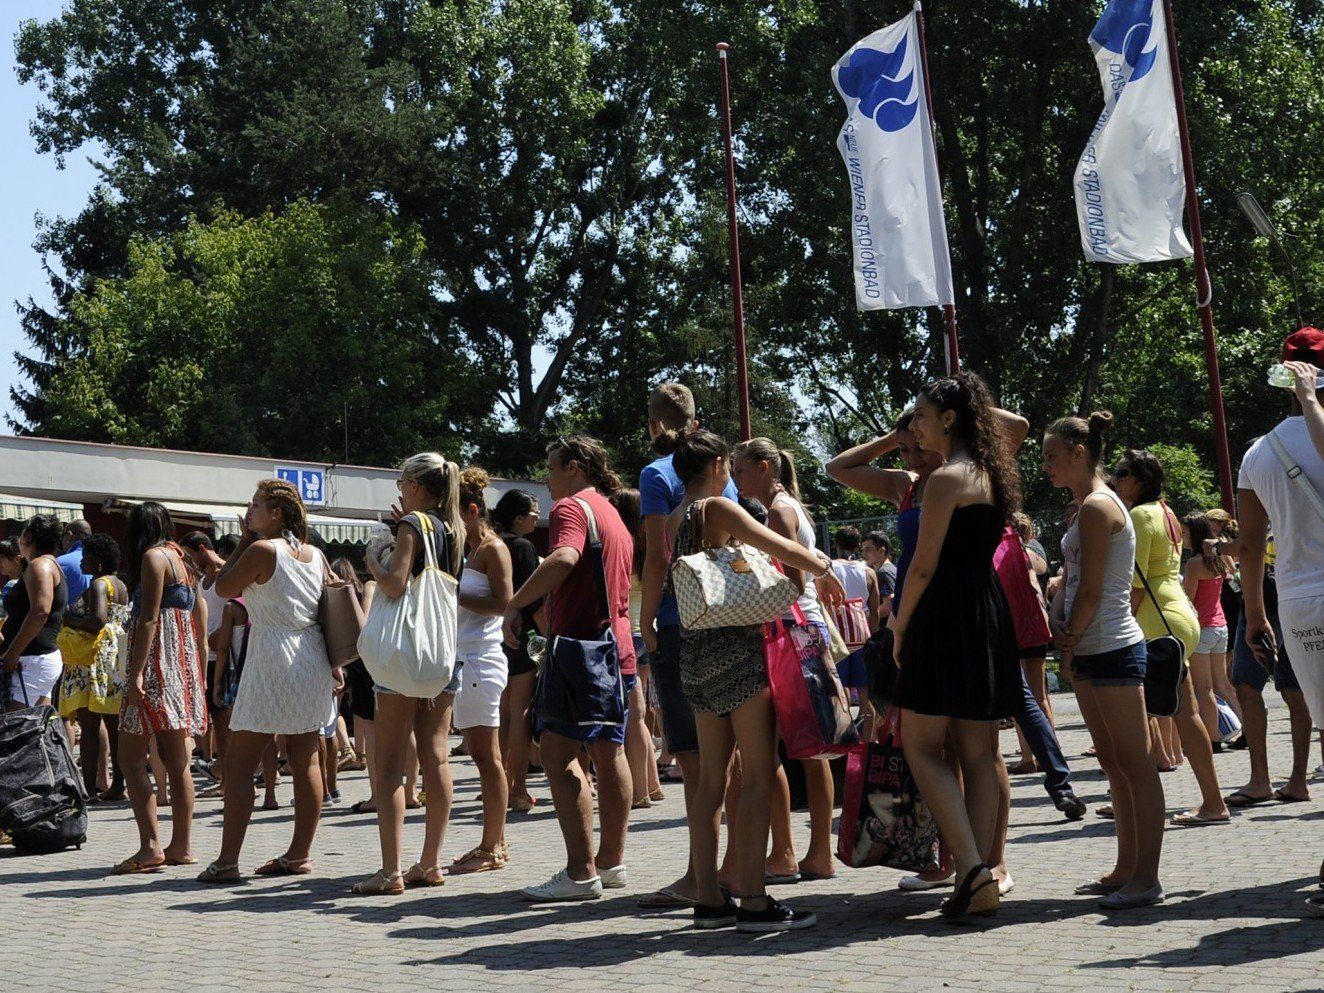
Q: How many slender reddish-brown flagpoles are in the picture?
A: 3